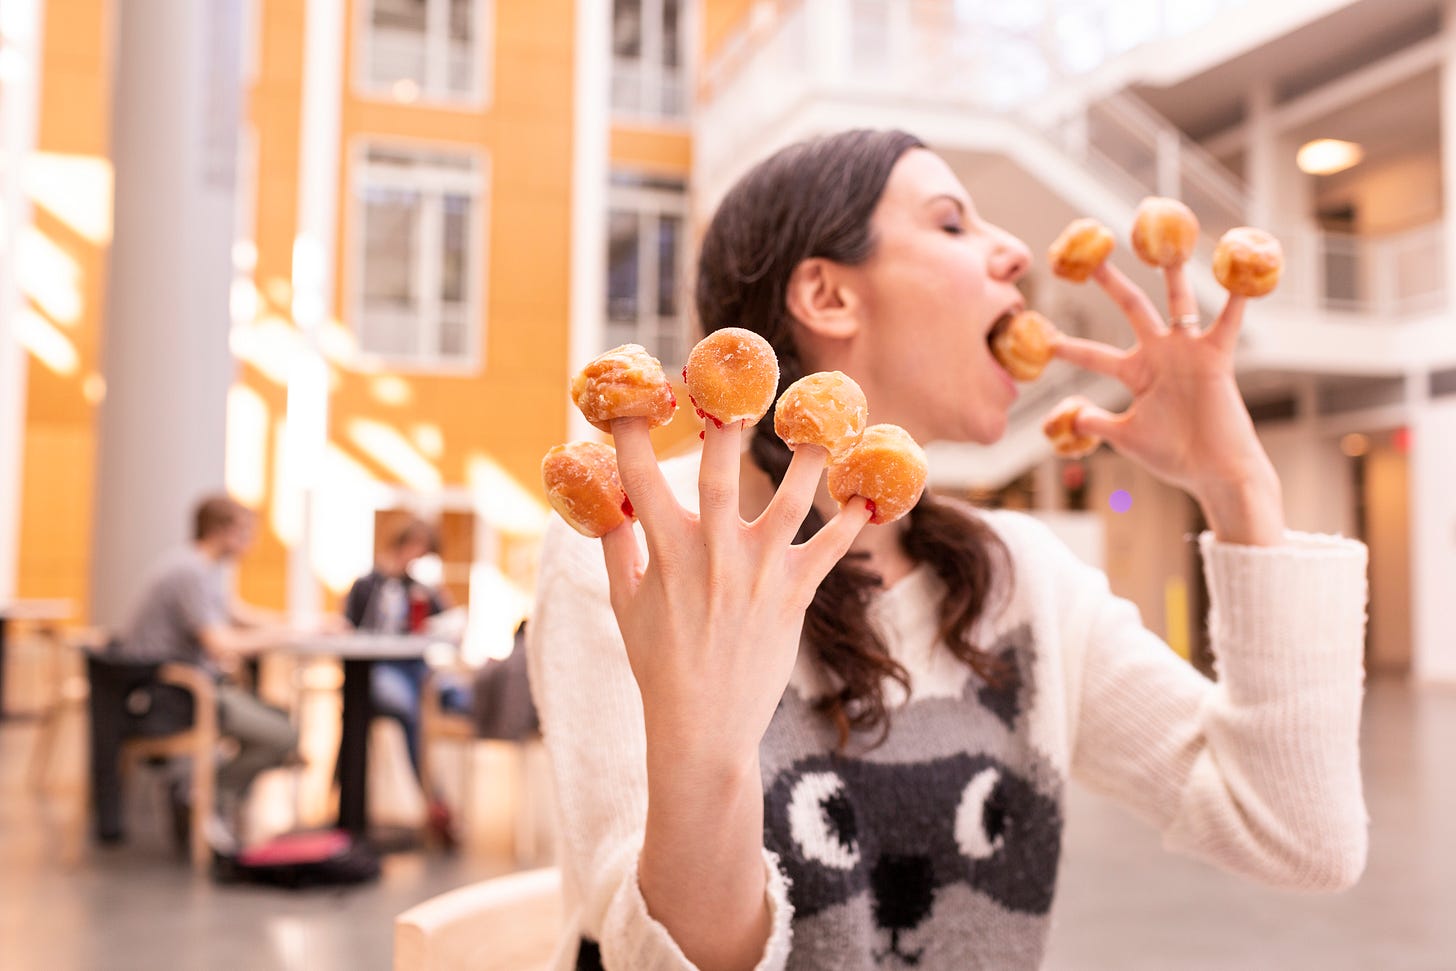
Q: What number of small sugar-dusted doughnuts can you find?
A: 10